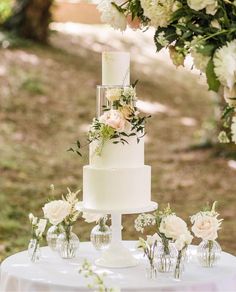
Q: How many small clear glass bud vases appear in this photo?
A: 8